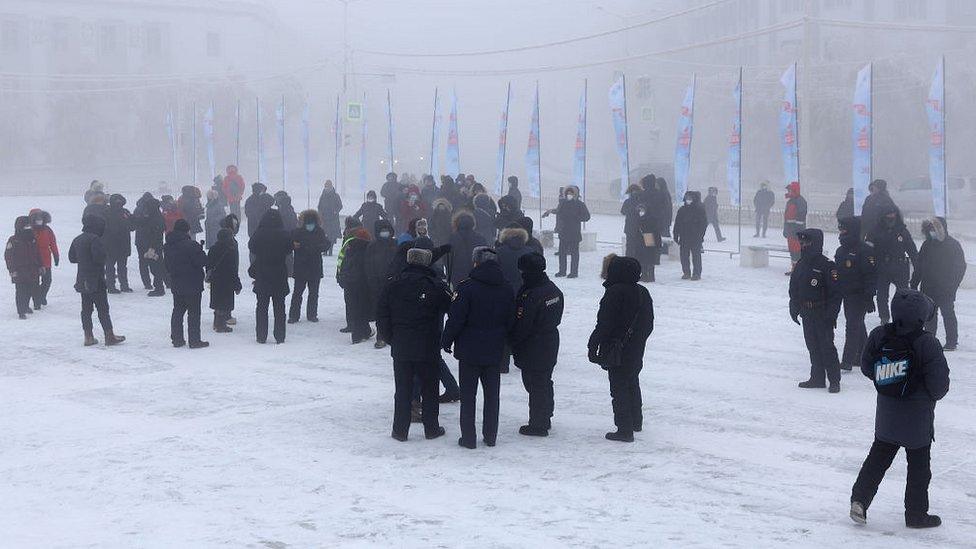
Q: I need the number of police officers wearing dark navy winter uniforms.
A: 6